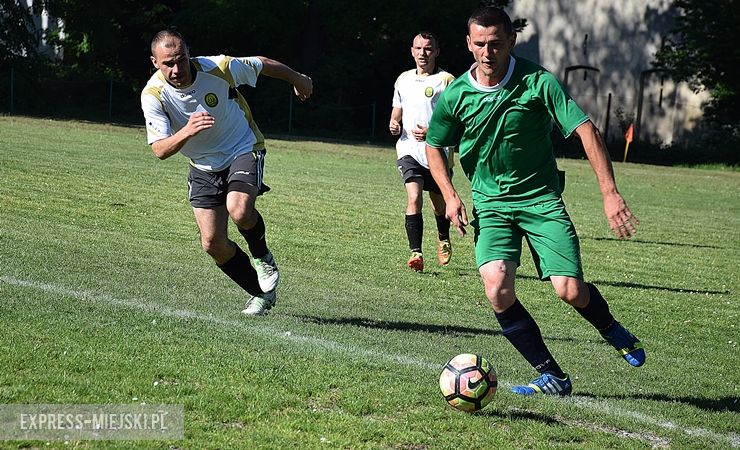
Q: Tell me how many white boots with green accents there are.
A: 2